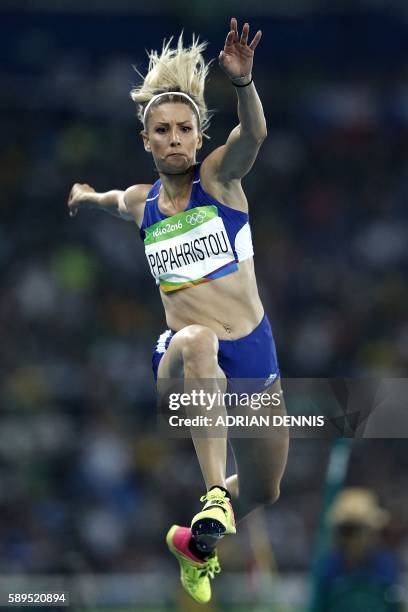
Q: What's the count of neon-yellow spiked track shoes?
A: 2